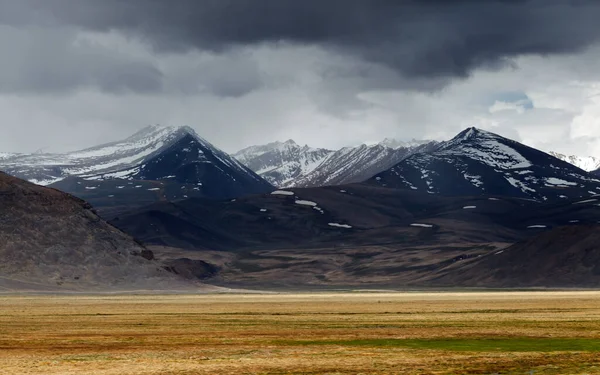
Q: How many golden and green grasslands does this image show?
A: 1